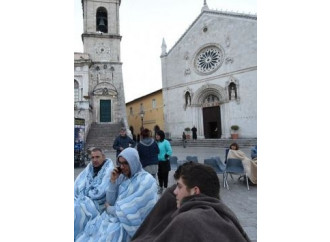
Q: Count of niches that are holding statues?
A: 2